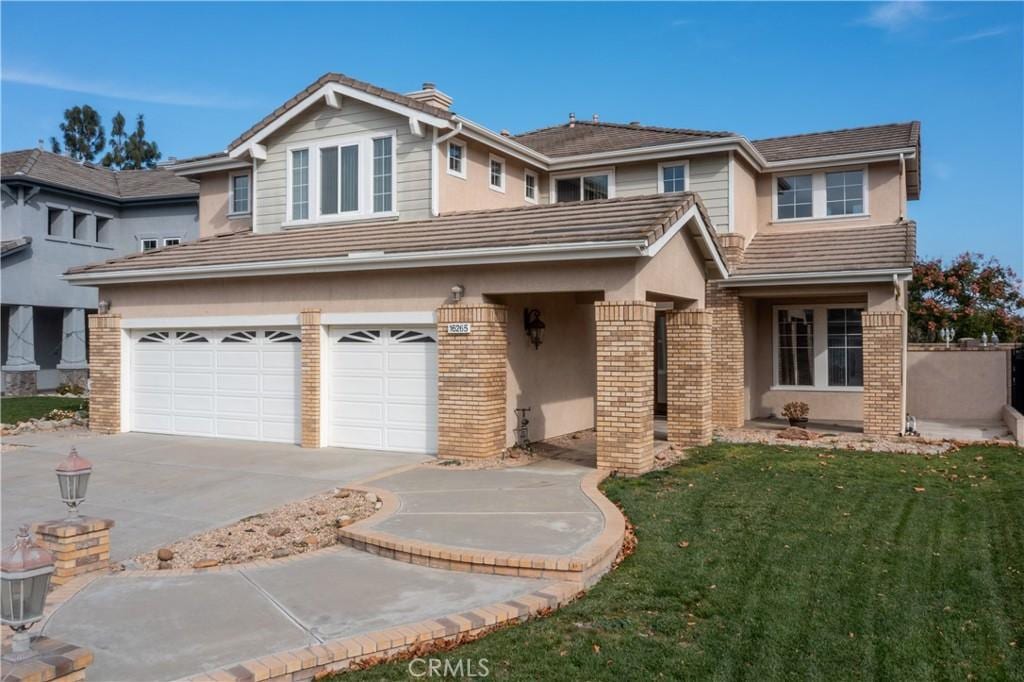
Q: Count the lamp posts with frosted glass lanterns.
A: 2